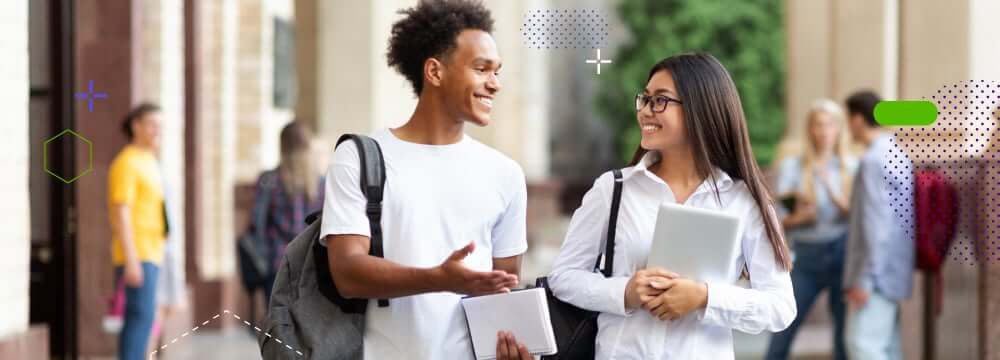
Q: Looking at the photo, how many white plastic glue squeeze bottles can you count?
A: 0